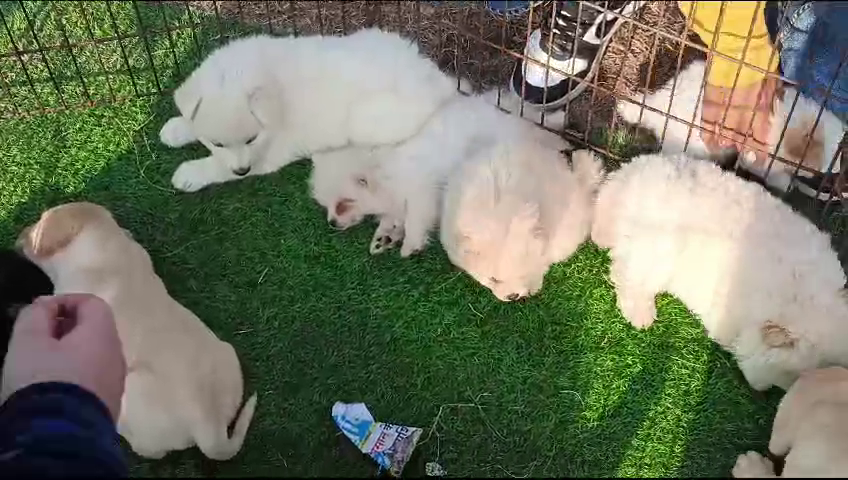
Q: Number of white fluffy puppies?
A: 4